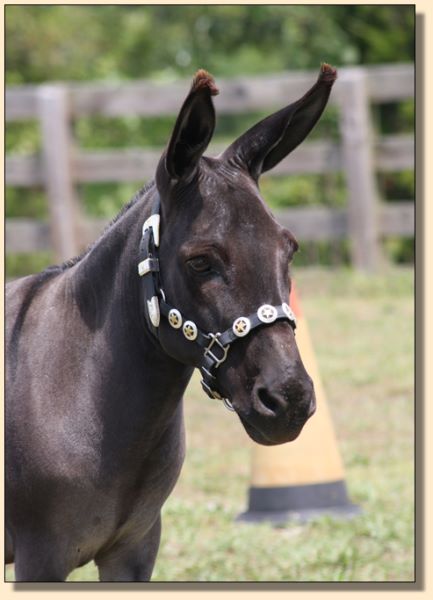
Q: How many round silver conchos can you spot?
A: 5